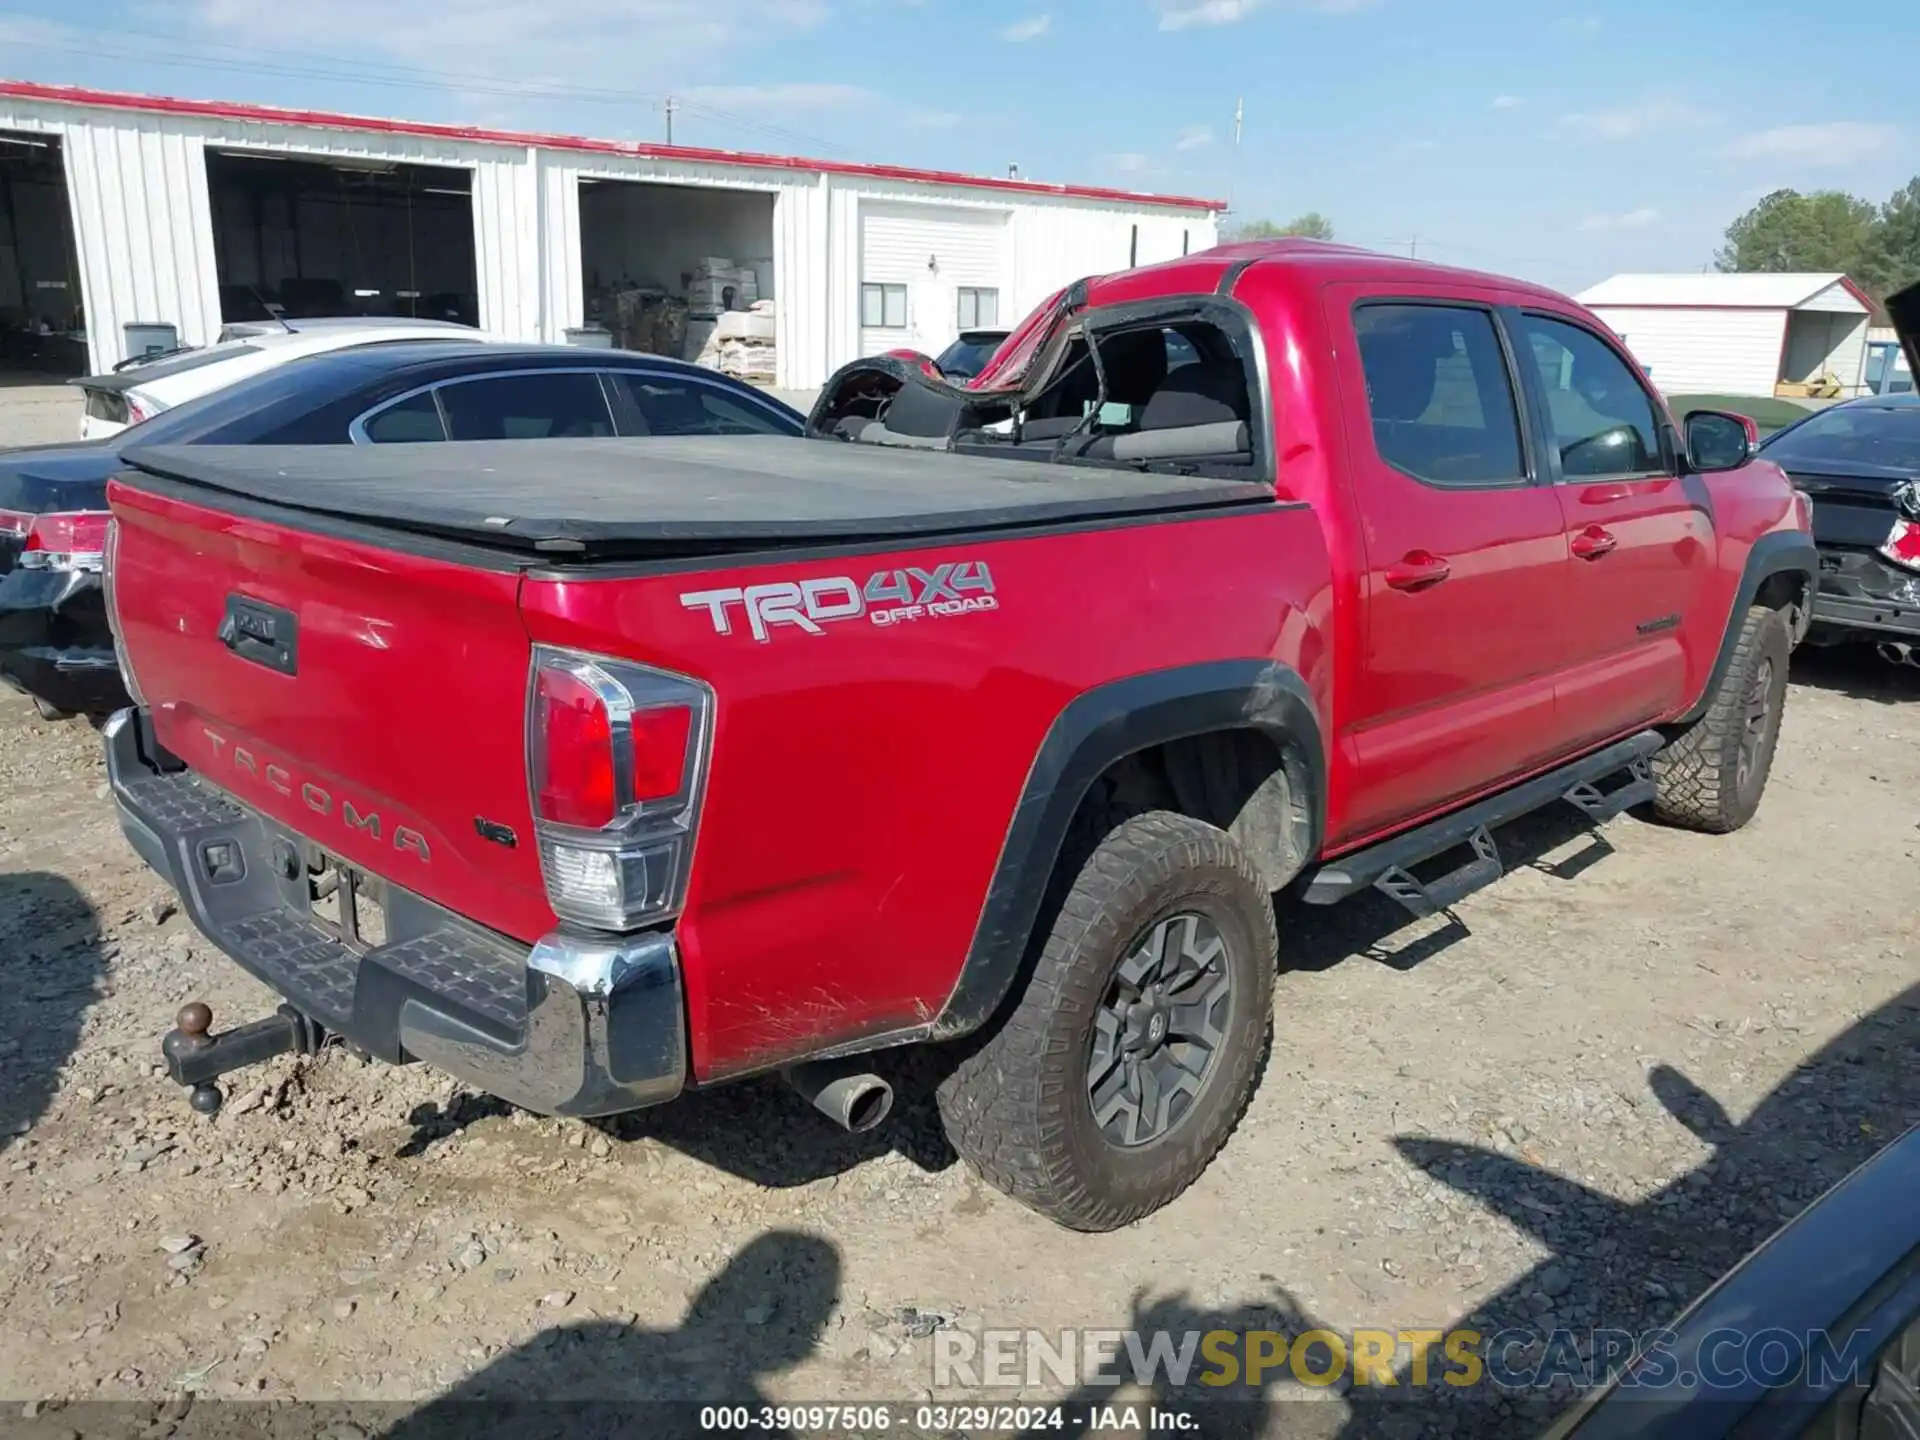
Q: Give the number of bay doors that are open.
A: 3